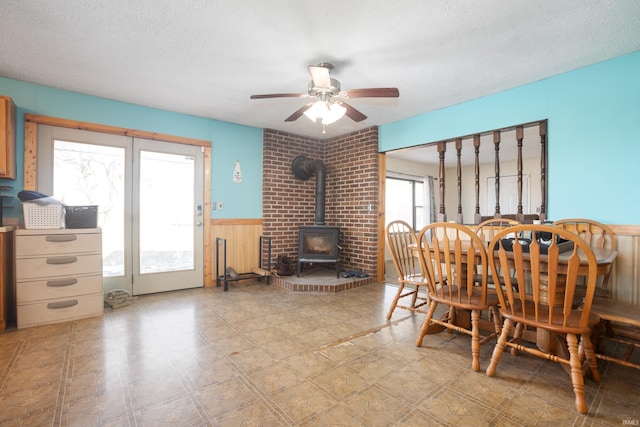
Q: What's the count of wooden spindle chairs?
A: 5